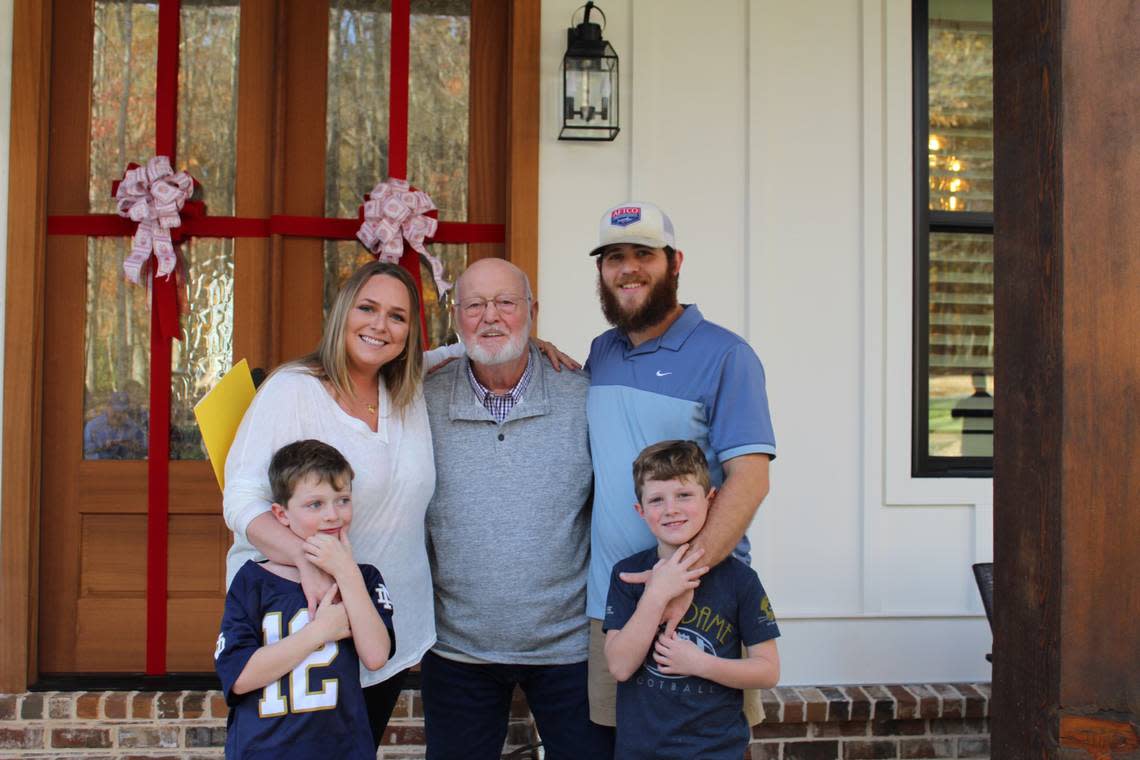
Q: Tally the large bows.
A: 2